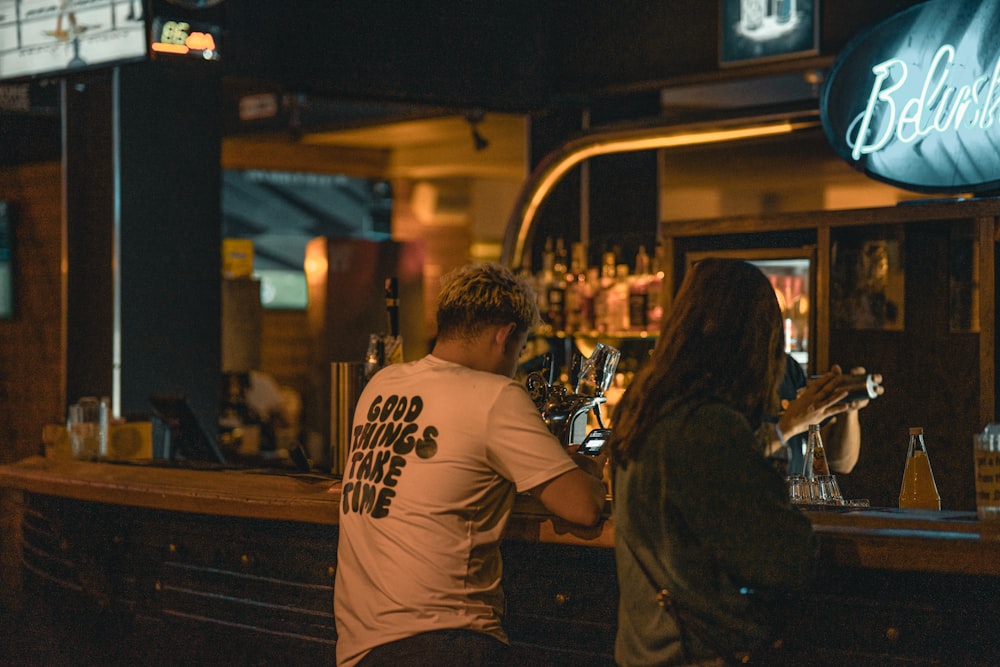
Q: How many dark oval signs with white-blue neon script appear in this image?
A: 1